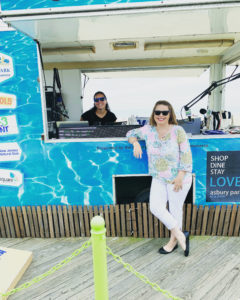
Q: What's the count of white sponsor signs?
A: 5